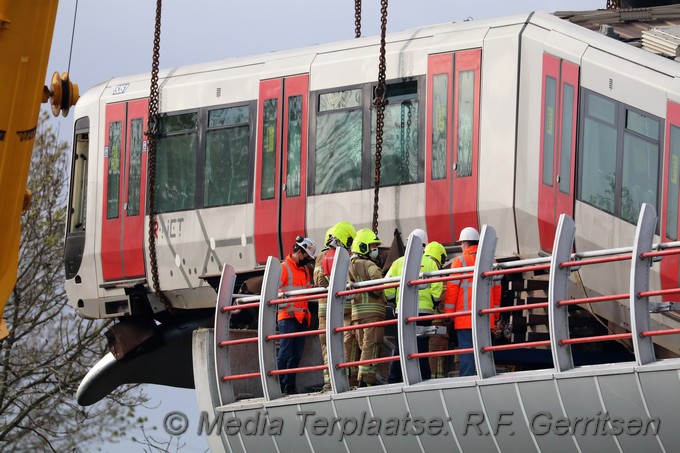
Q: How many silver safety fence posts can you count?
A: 7